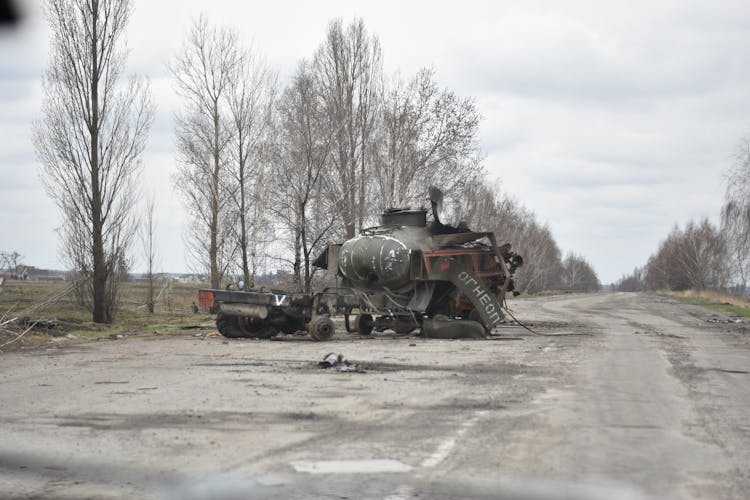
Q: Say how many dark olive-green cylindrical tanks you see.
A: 1